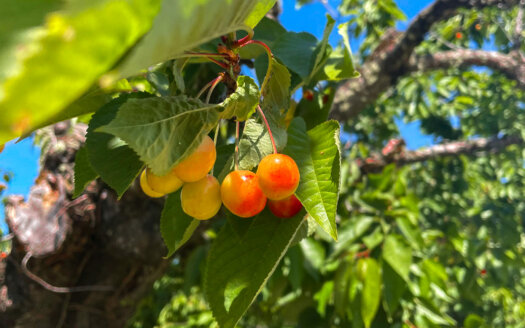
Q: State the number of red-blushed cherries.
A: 3